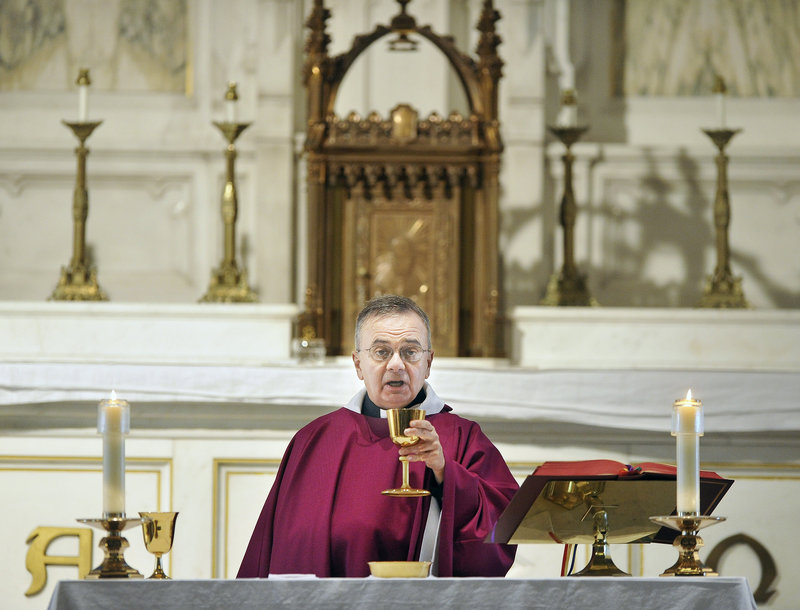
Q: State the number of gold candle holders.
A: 6